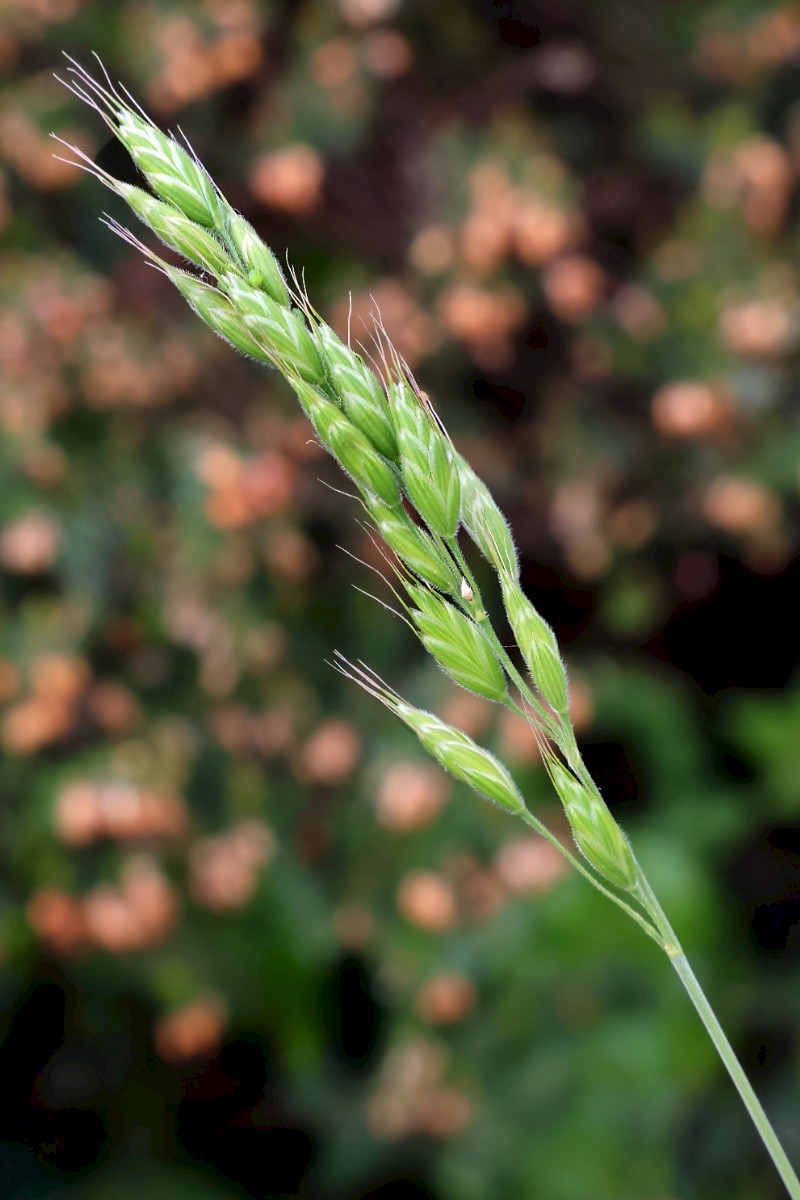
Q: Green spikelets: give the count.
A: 14